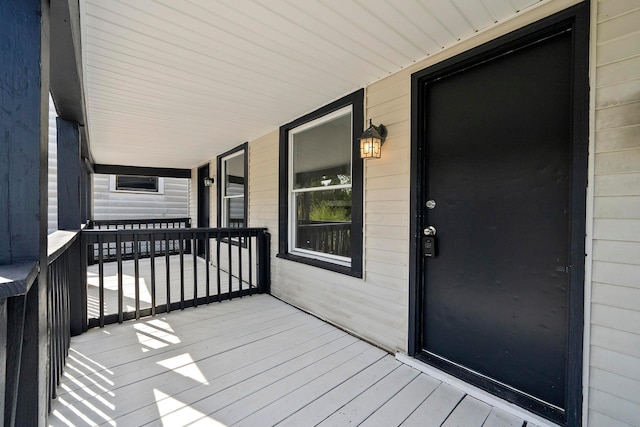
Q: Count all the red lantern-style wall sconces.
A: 0